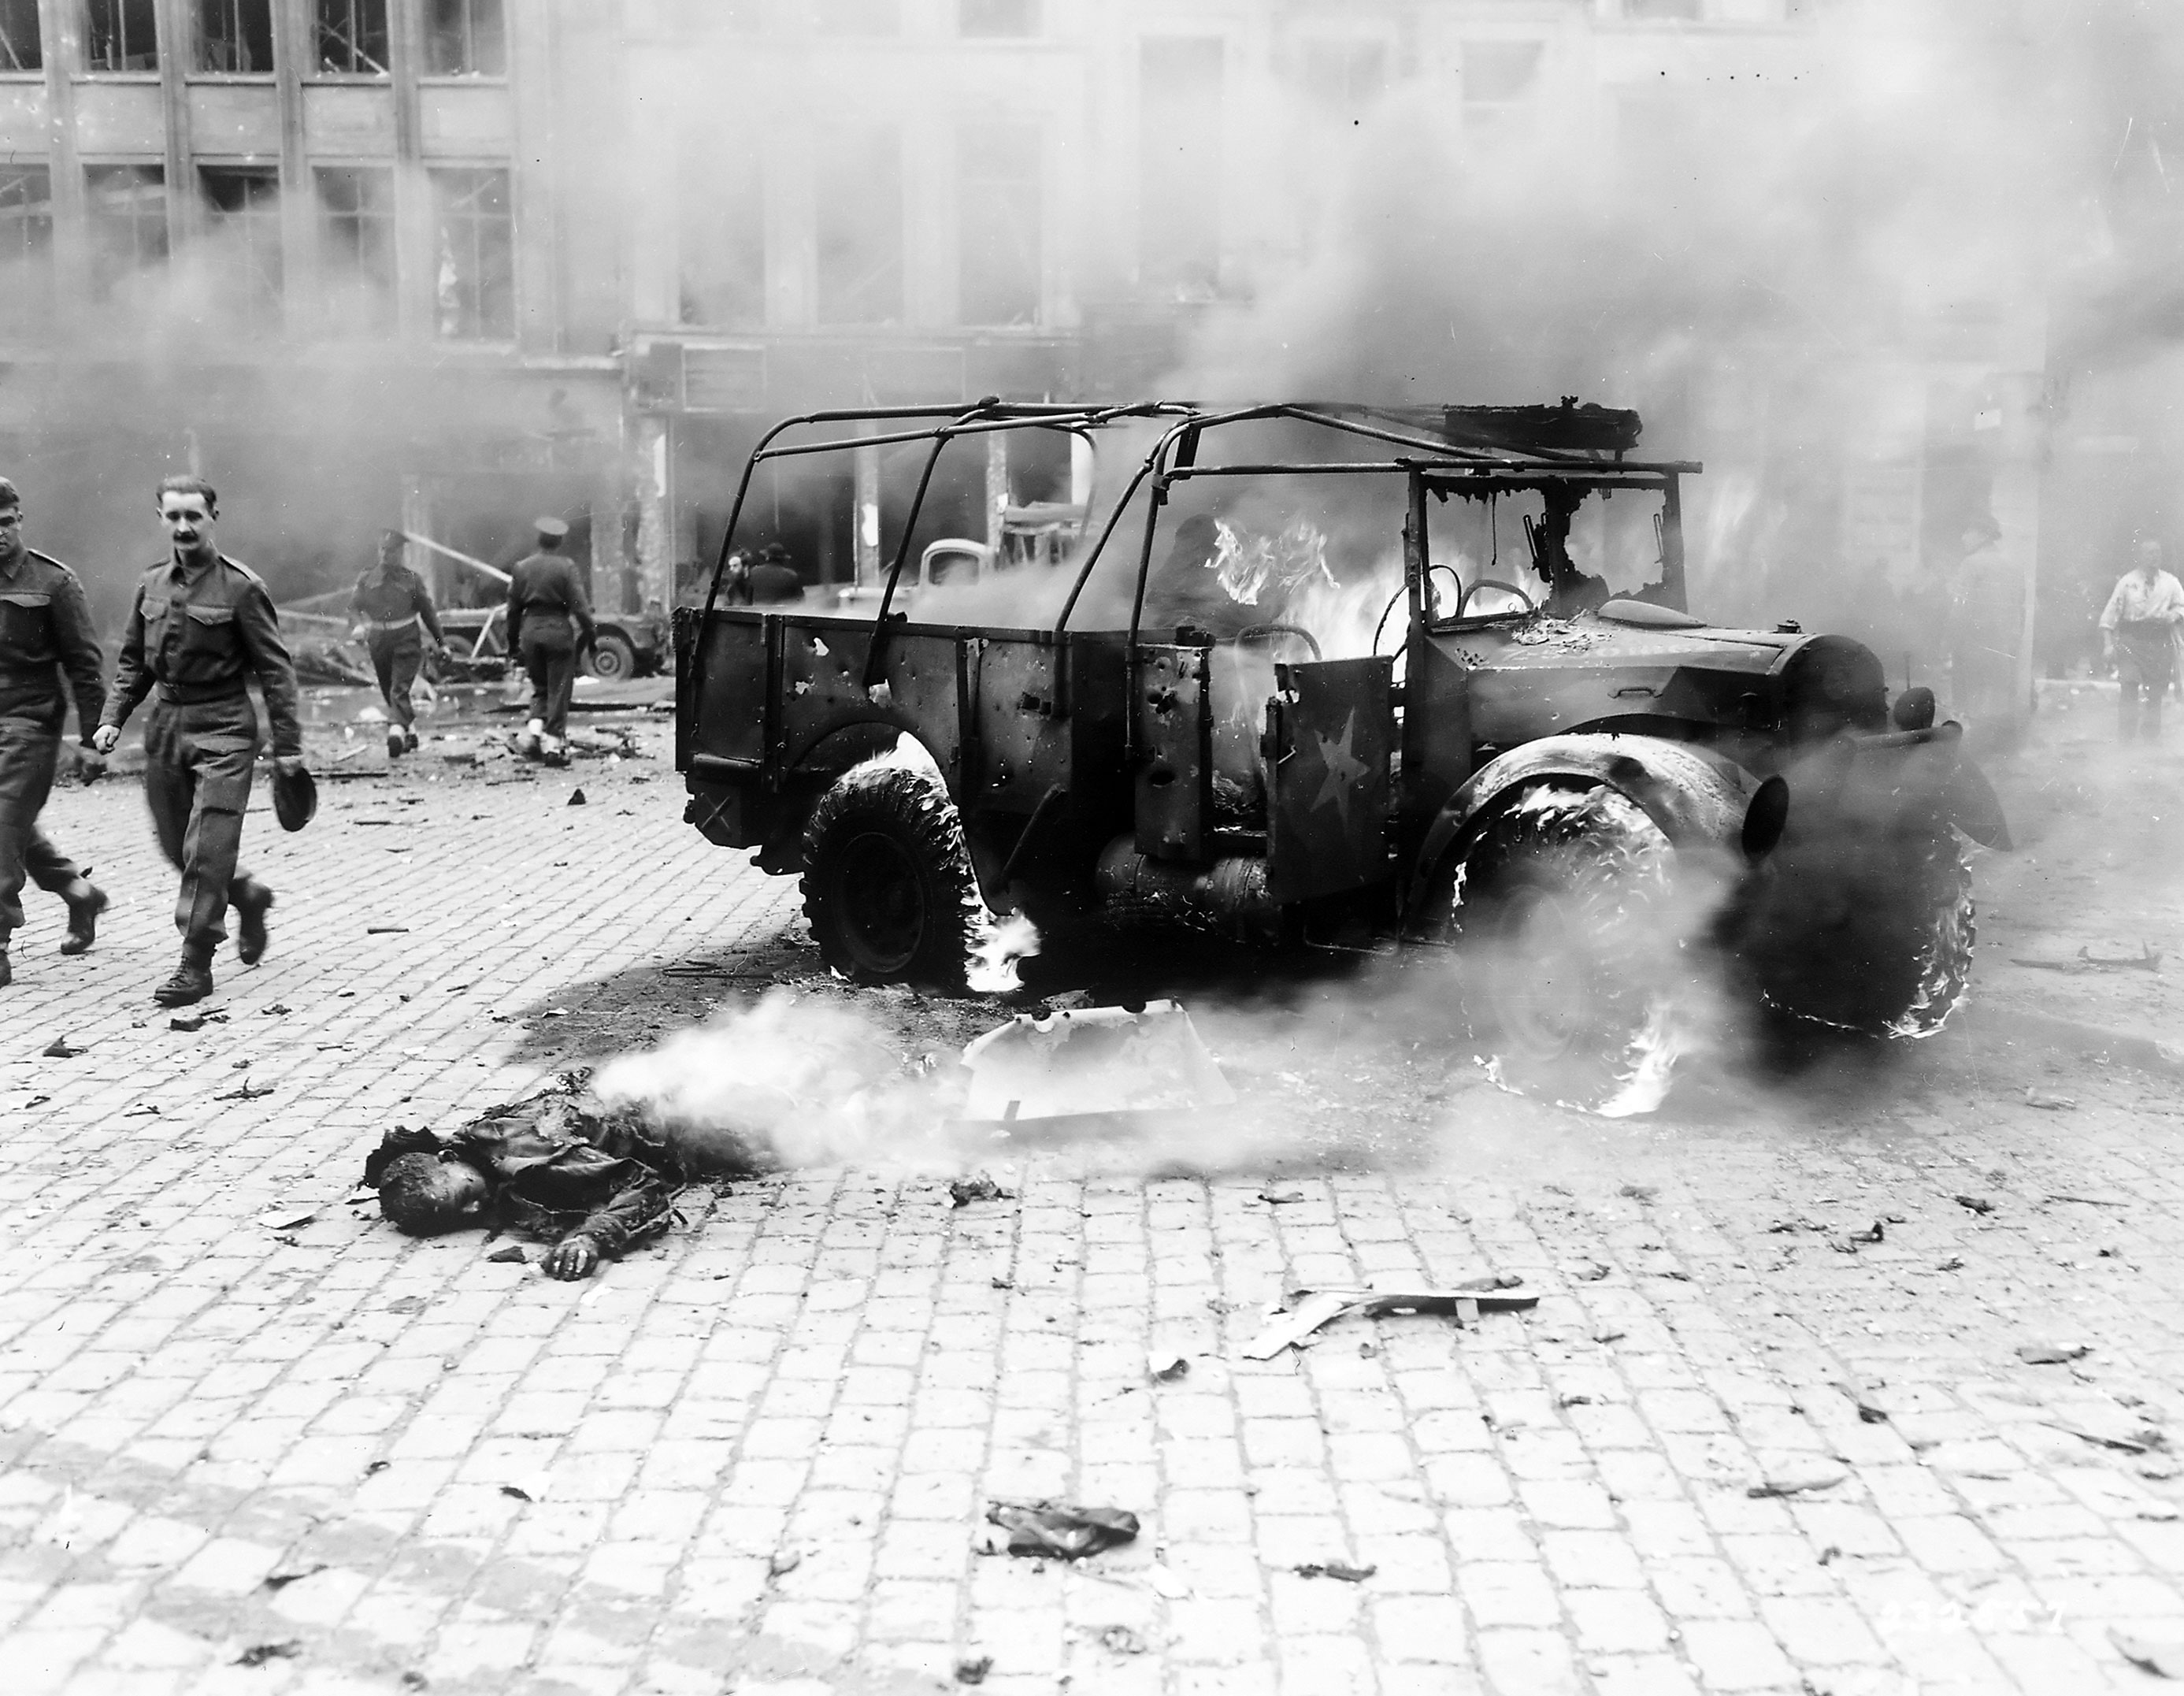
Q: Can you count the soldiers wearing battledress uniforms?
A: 4